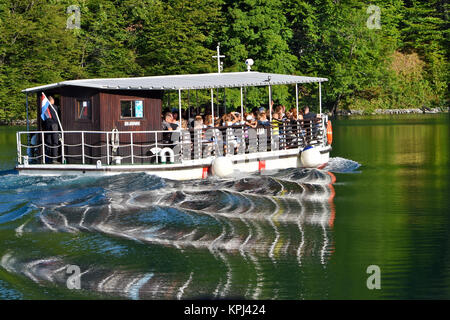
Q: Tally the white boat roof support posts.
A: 6